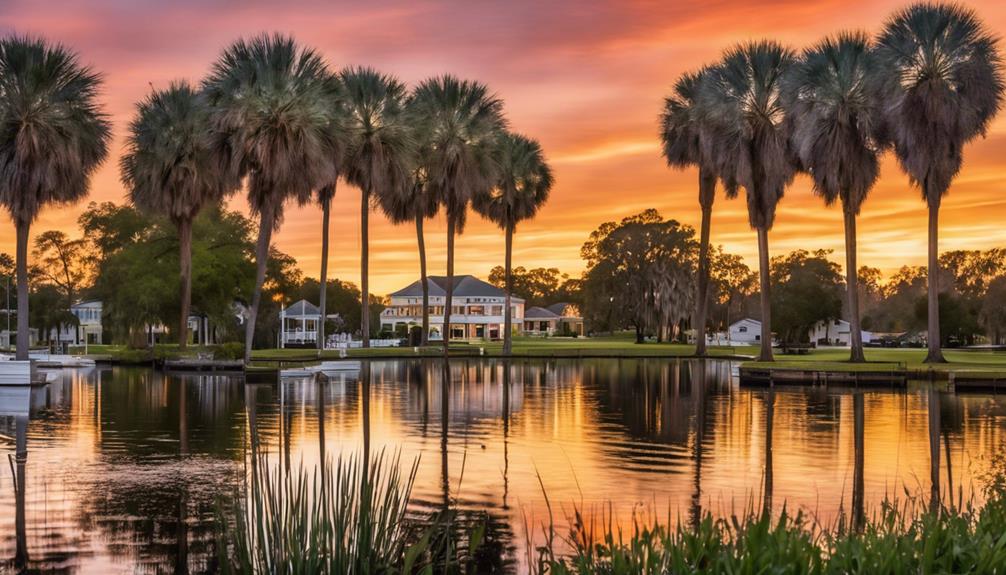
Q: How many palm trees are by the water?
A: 12